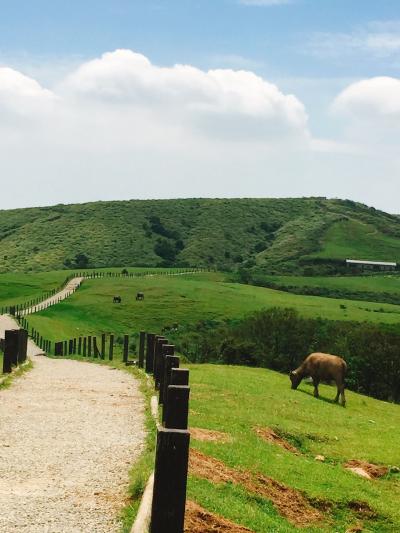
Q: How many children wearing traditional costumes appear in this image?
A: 0